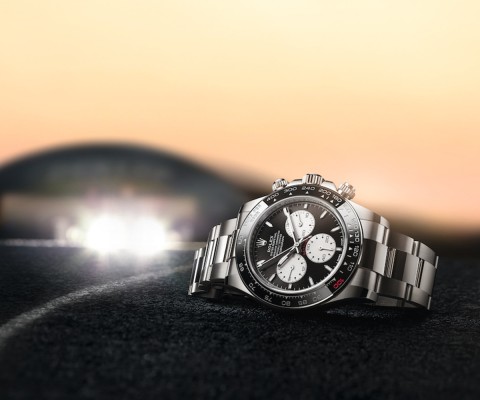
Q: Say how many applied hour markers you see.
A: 11